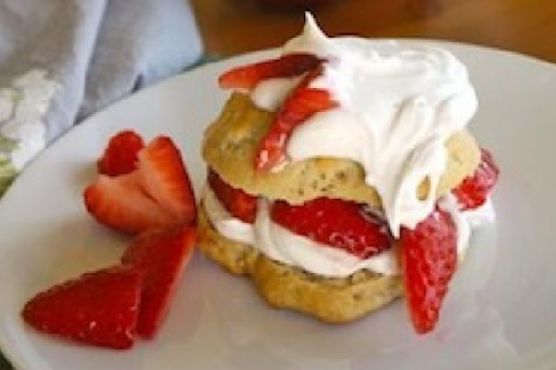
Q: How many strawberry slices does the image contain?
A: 10